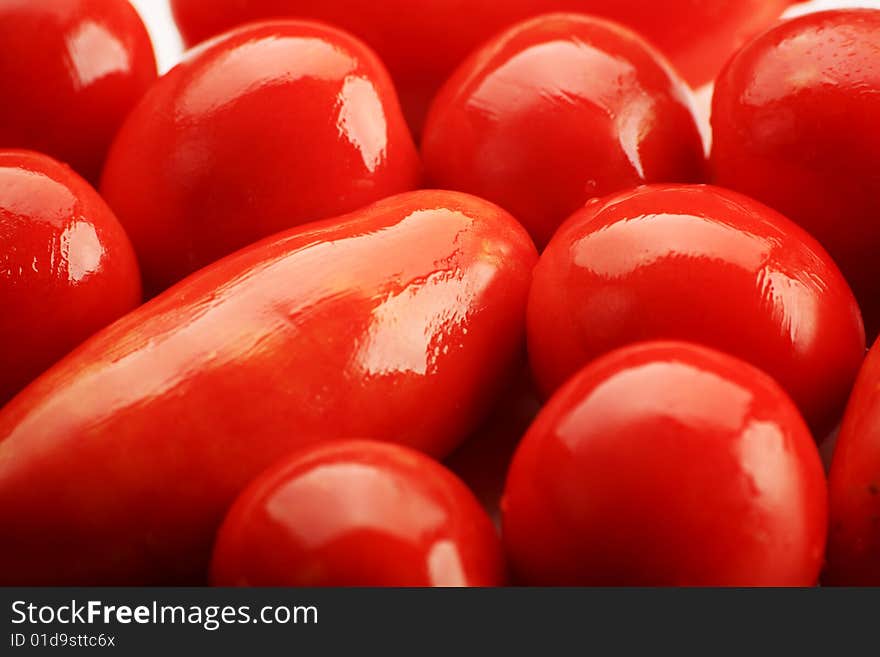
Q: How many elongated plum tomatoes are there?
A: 1